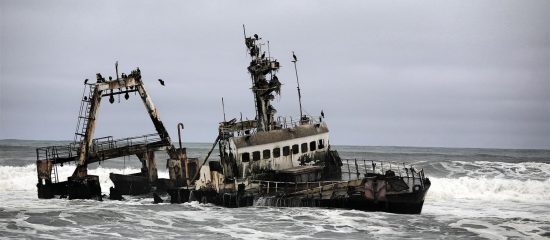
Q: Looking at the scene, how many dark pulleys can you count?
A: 2